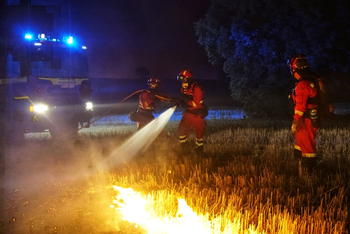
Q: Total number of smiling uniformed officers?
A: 0